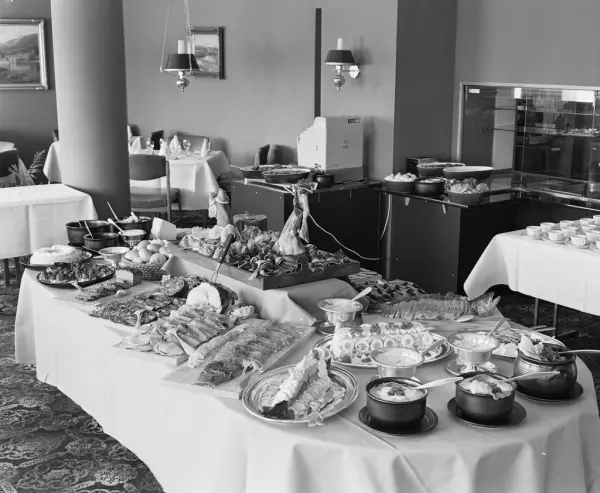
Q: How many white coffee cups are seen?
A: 11